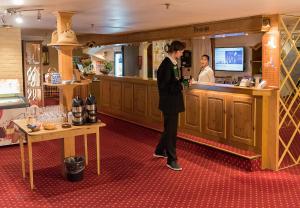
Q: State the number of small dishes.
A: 3